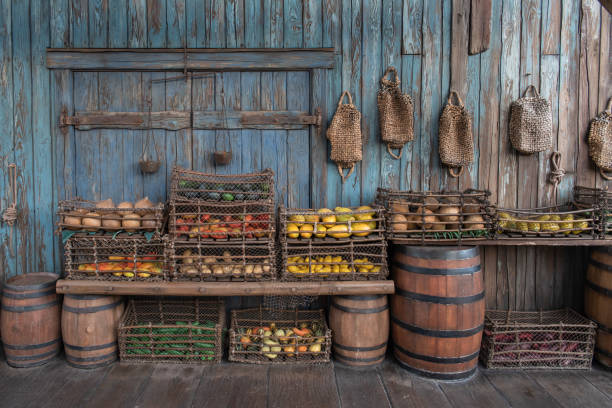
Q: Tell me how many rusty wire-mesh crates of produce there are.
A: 13